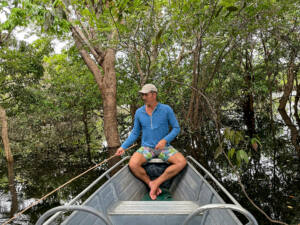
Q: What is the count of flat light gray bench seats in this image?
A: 1